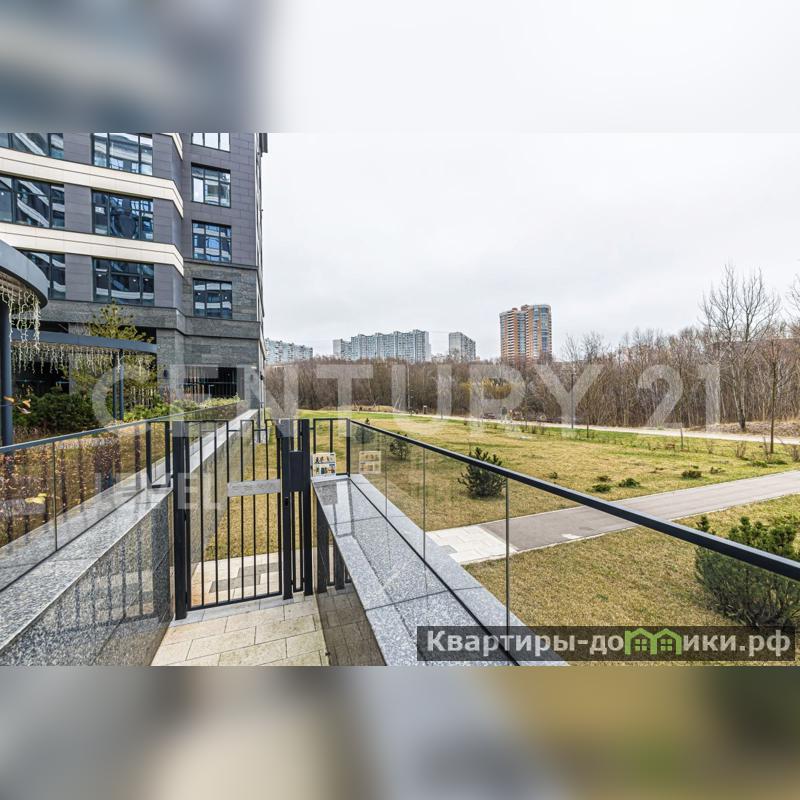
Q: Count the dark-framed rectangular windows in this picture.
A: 10